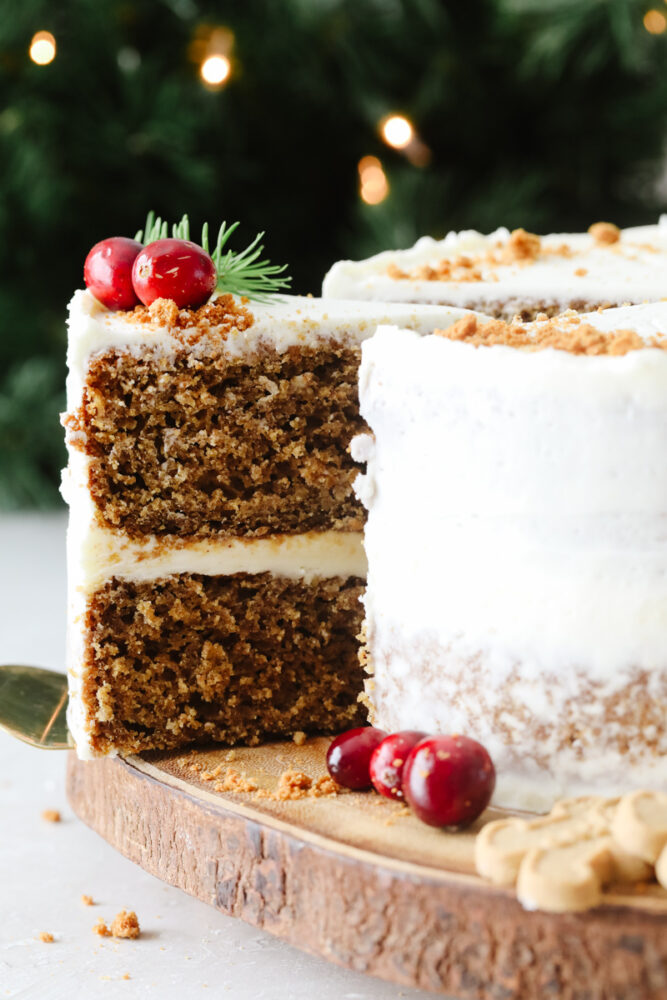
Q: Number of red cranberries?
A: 5